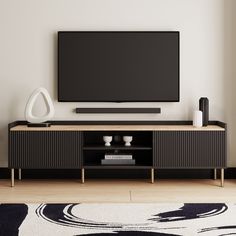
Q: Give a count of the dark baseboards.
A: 1